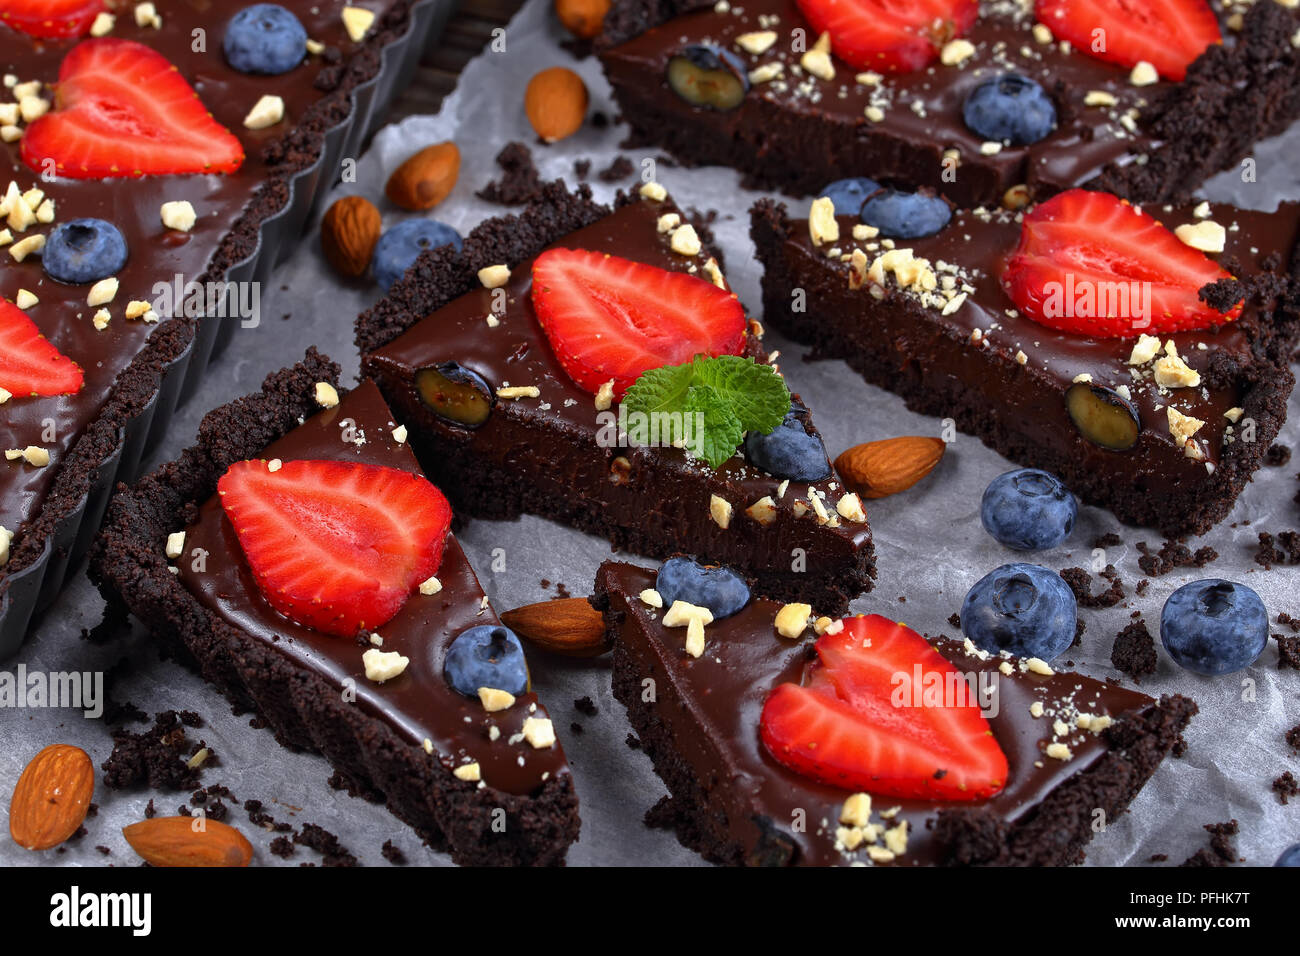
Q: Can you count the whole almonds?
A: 8